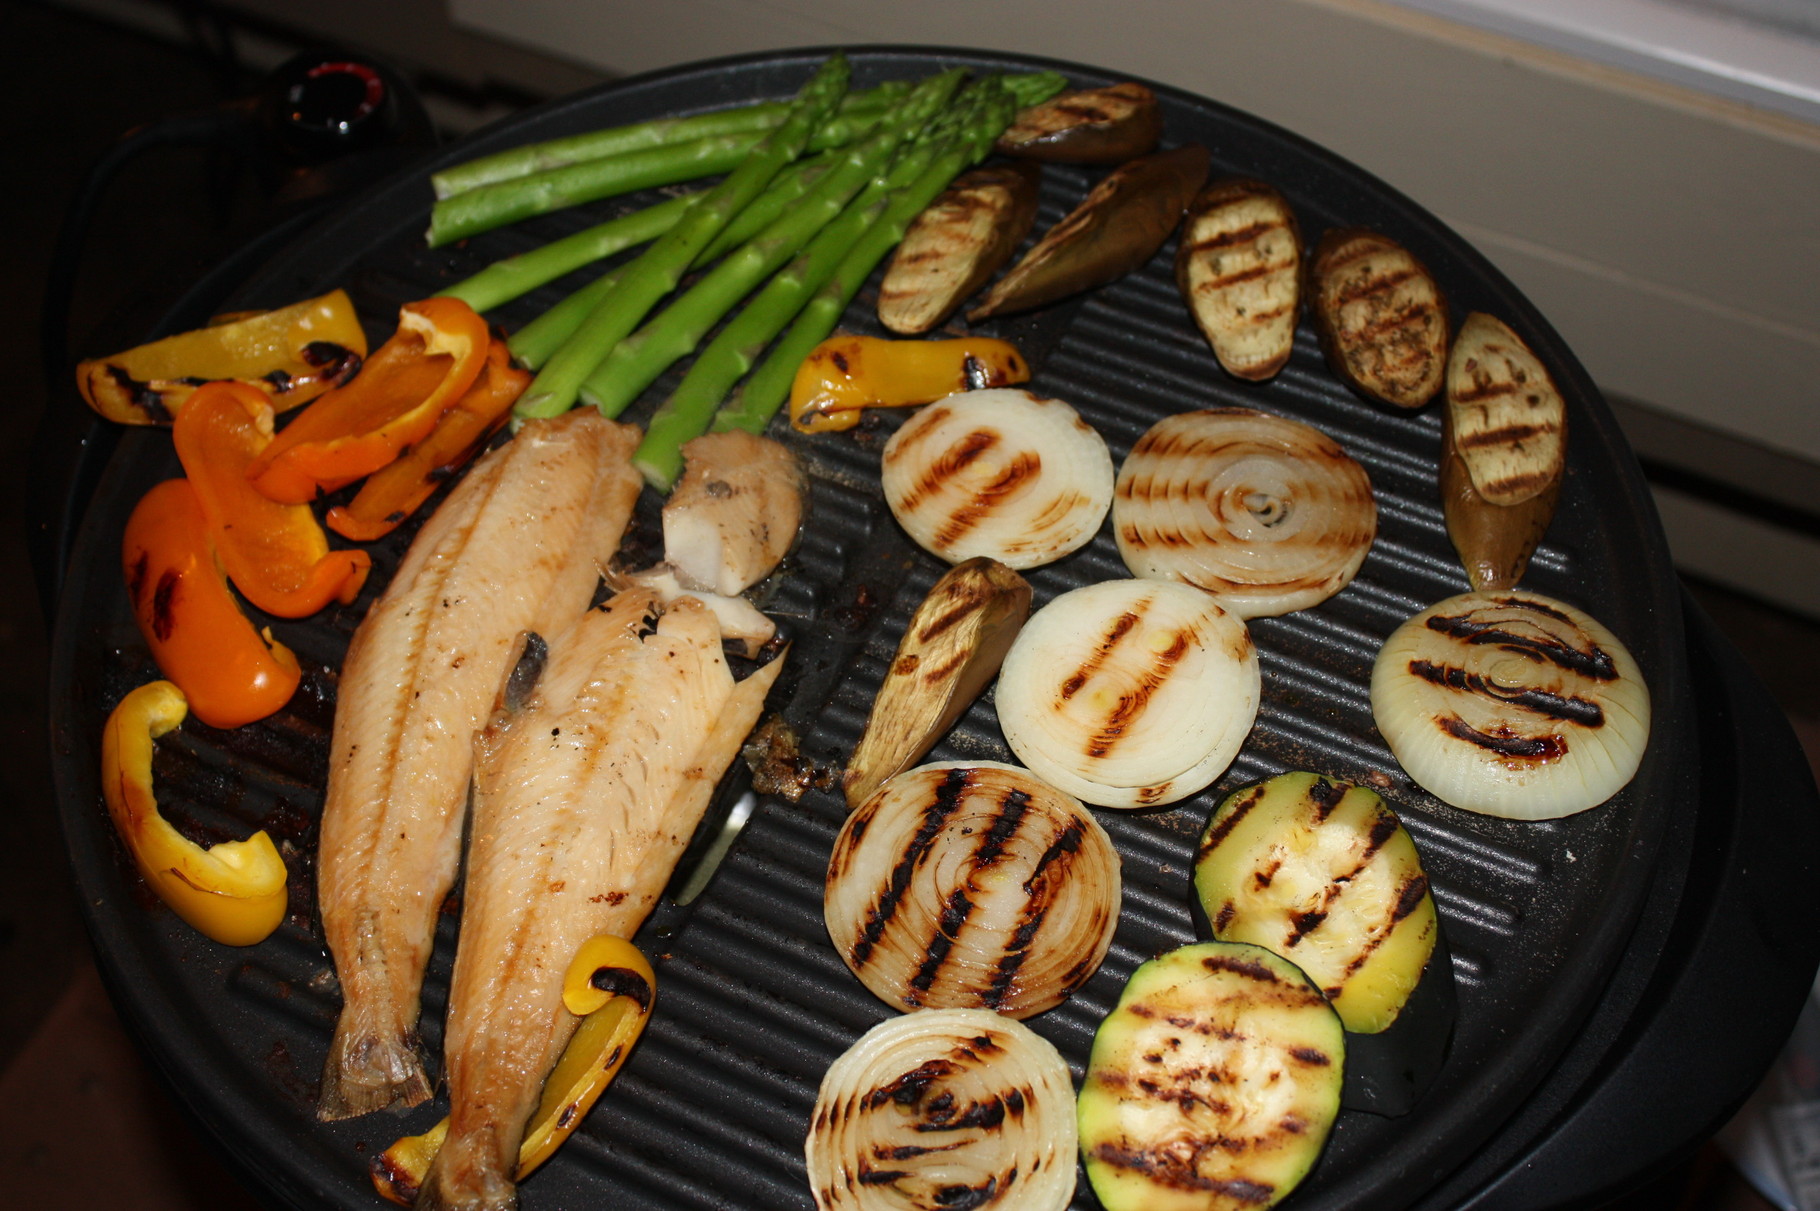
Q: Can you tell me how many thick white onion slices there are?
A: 6